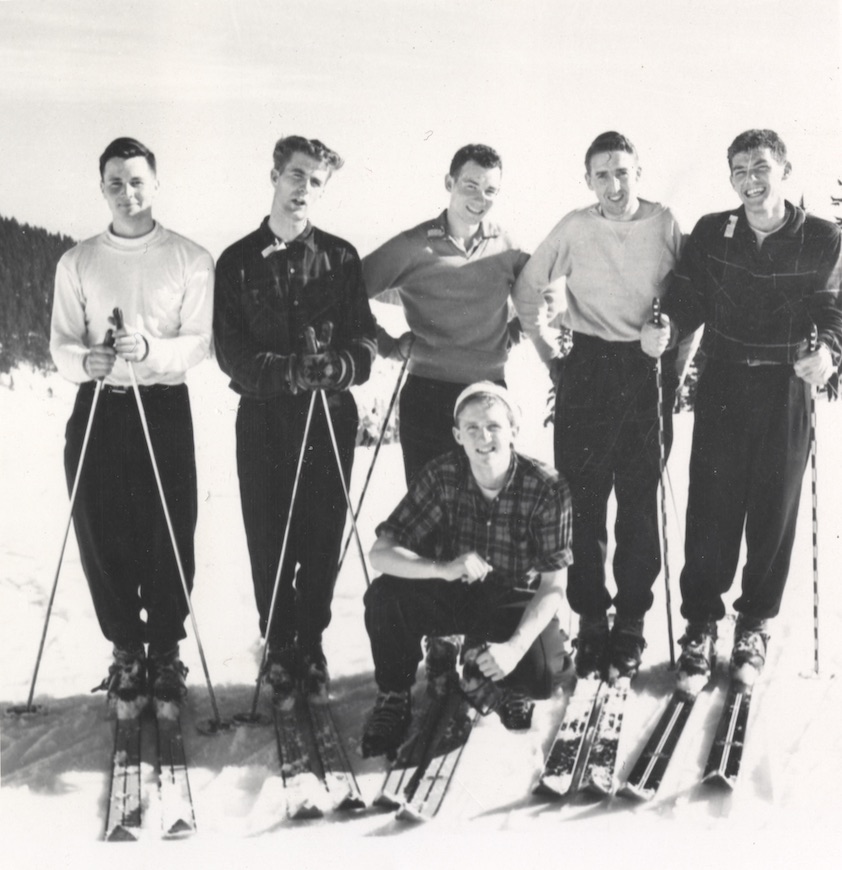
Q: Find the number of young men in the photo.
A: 6